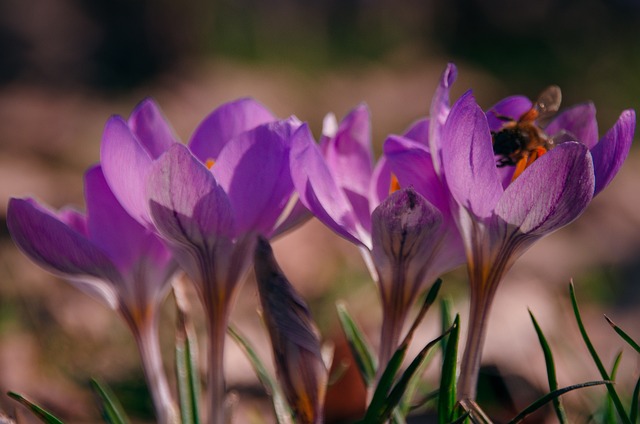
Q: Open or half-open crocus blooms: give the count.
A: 4